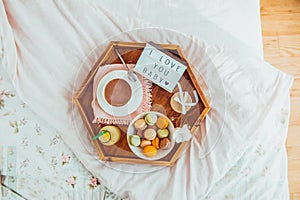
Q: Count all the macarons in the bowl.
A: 10